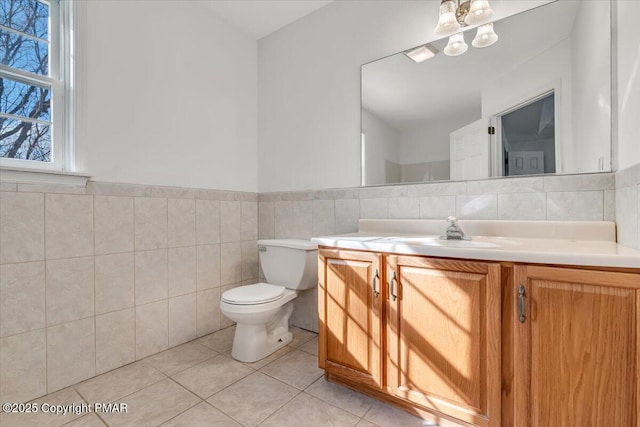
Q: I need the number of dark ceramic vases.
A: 0